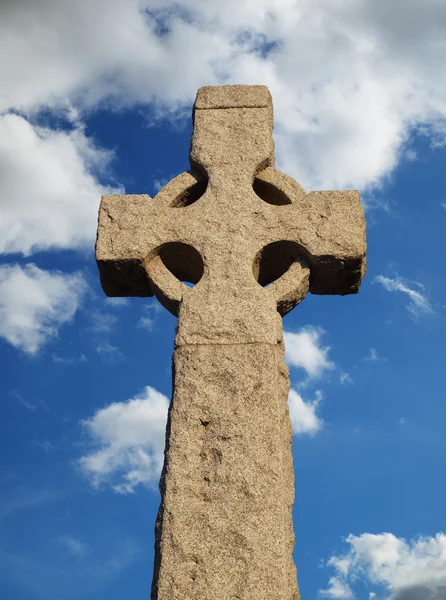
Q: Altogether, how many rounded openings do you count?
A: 4